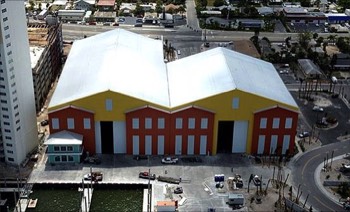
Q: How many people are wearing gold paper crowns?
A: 0